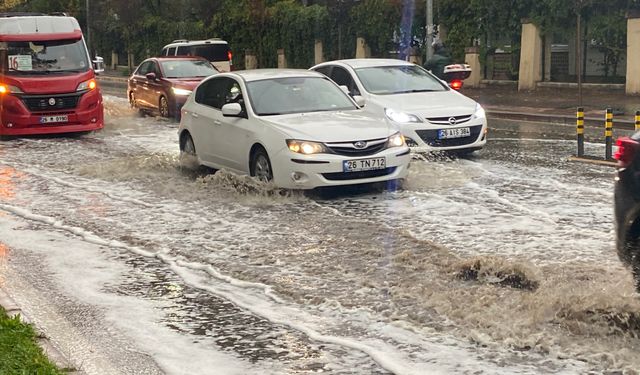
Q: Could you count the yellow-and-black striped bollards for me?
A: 3